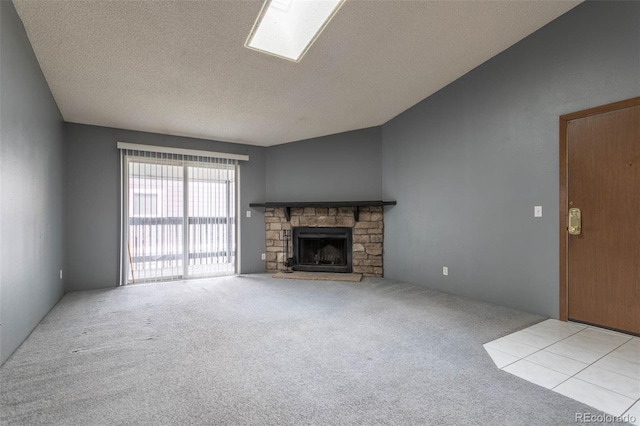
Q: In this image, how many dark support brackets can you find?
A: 2